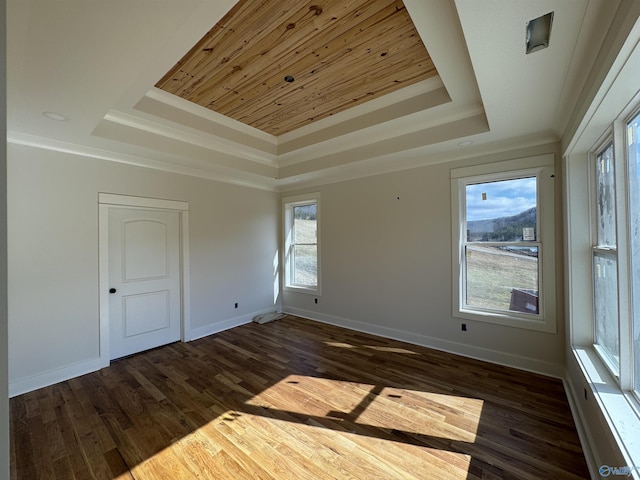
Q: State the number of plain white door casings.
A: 1